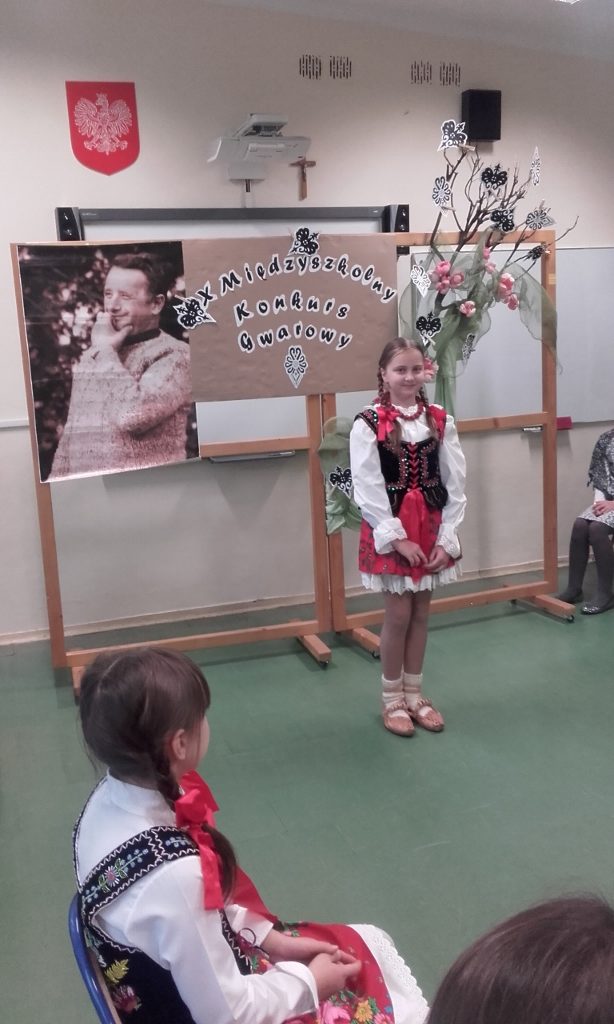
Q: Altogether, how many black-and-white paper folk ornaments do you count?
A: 14